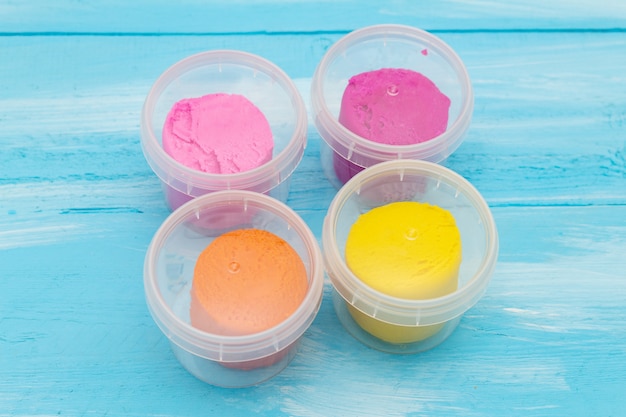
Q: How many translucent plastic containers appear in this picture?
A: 4